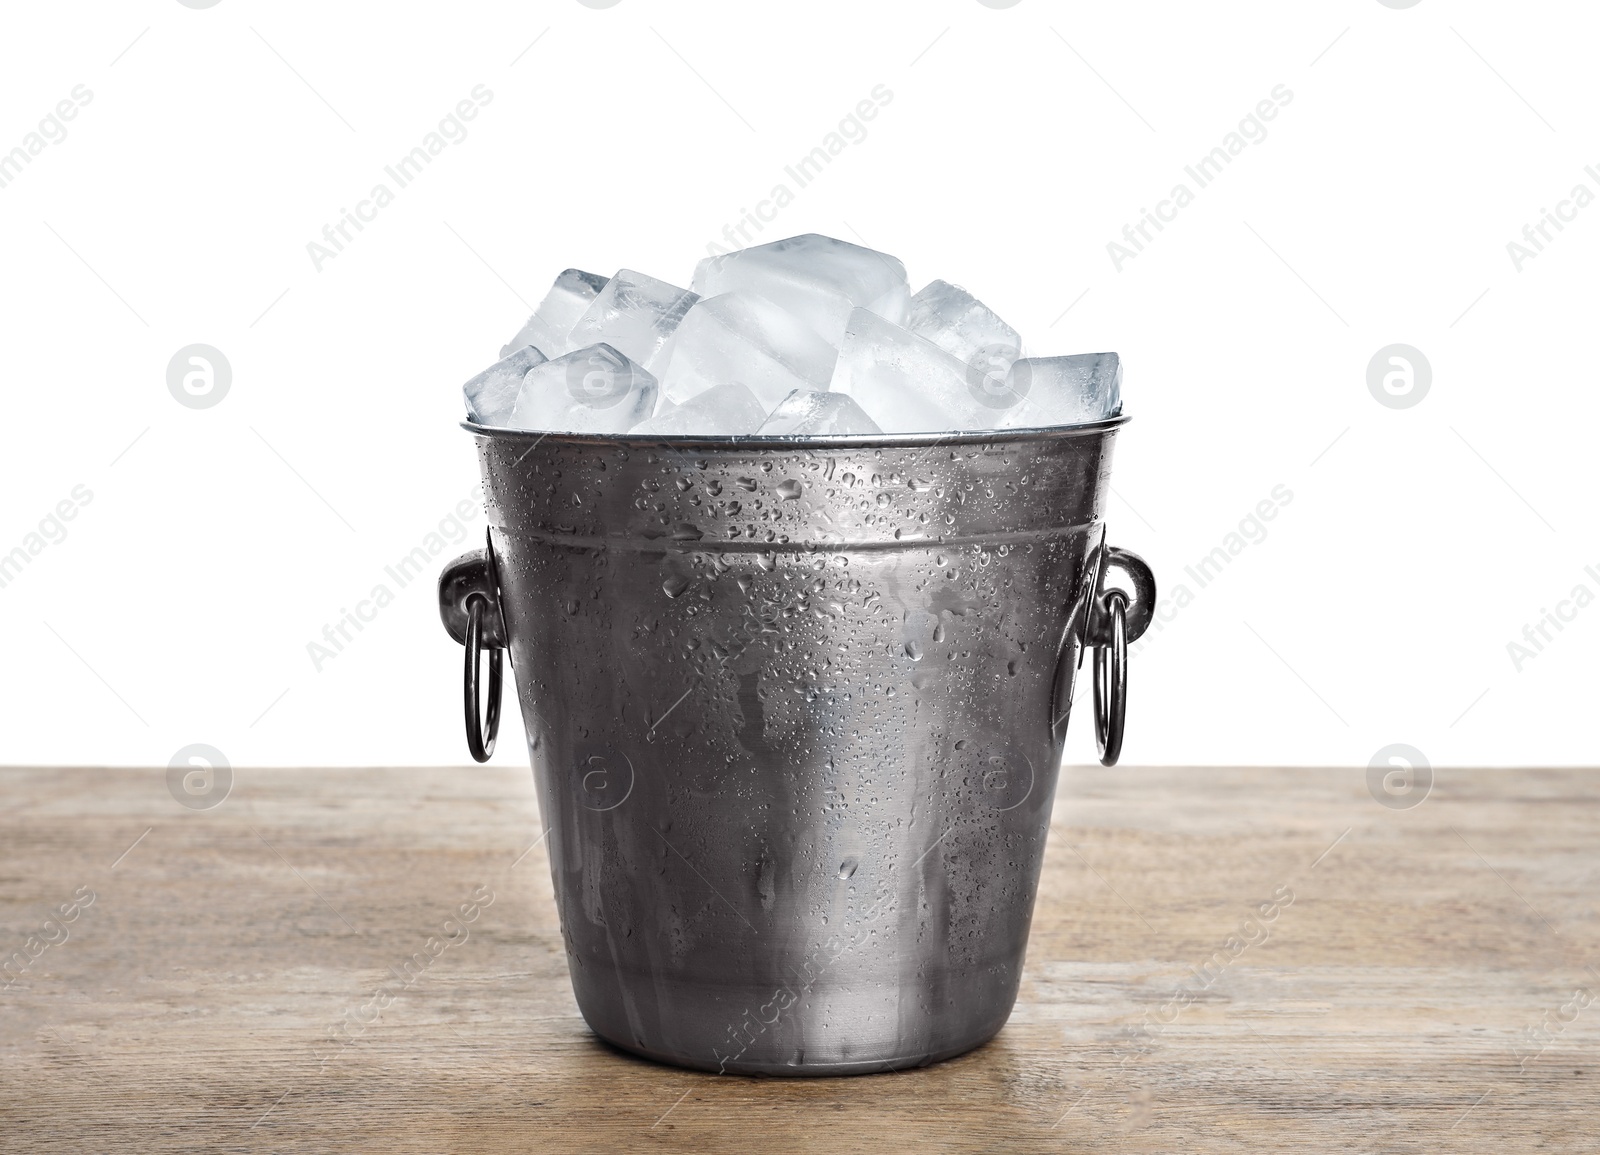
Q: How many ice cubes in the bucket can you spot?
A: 11